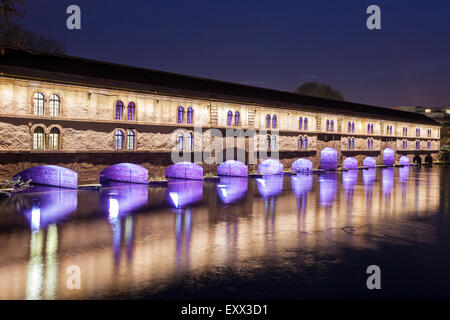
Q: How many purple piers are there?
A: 11